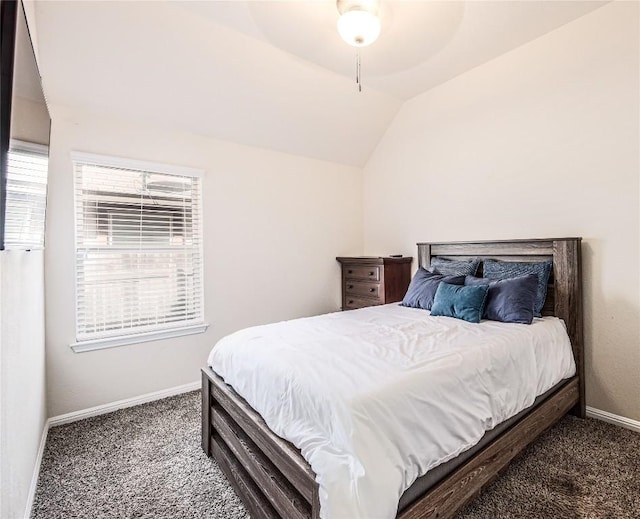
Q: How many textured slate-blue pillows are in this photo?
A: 2